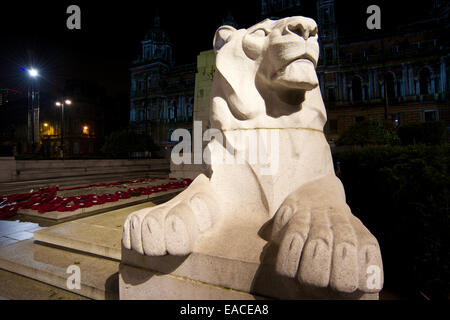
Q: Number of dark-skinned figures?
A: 0